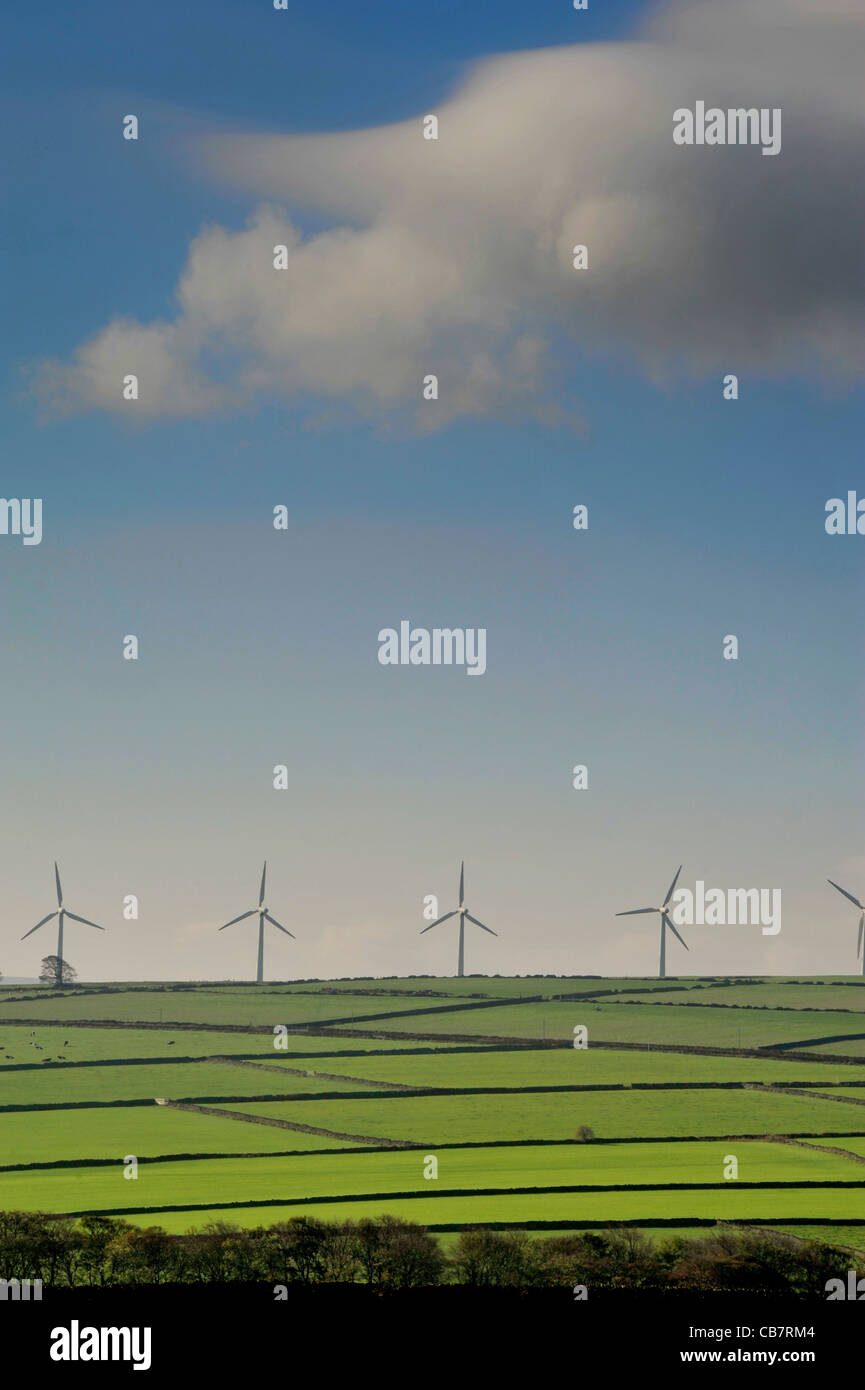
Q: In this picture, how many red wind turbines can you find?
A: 0